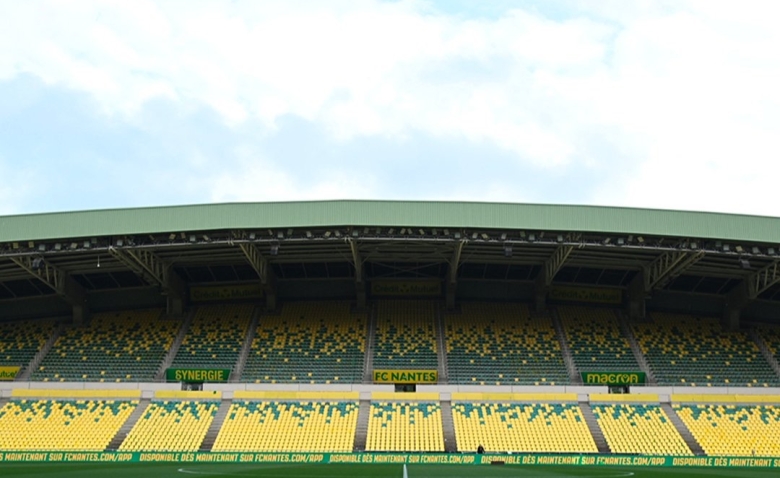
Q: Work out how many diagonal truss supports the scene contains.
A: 8